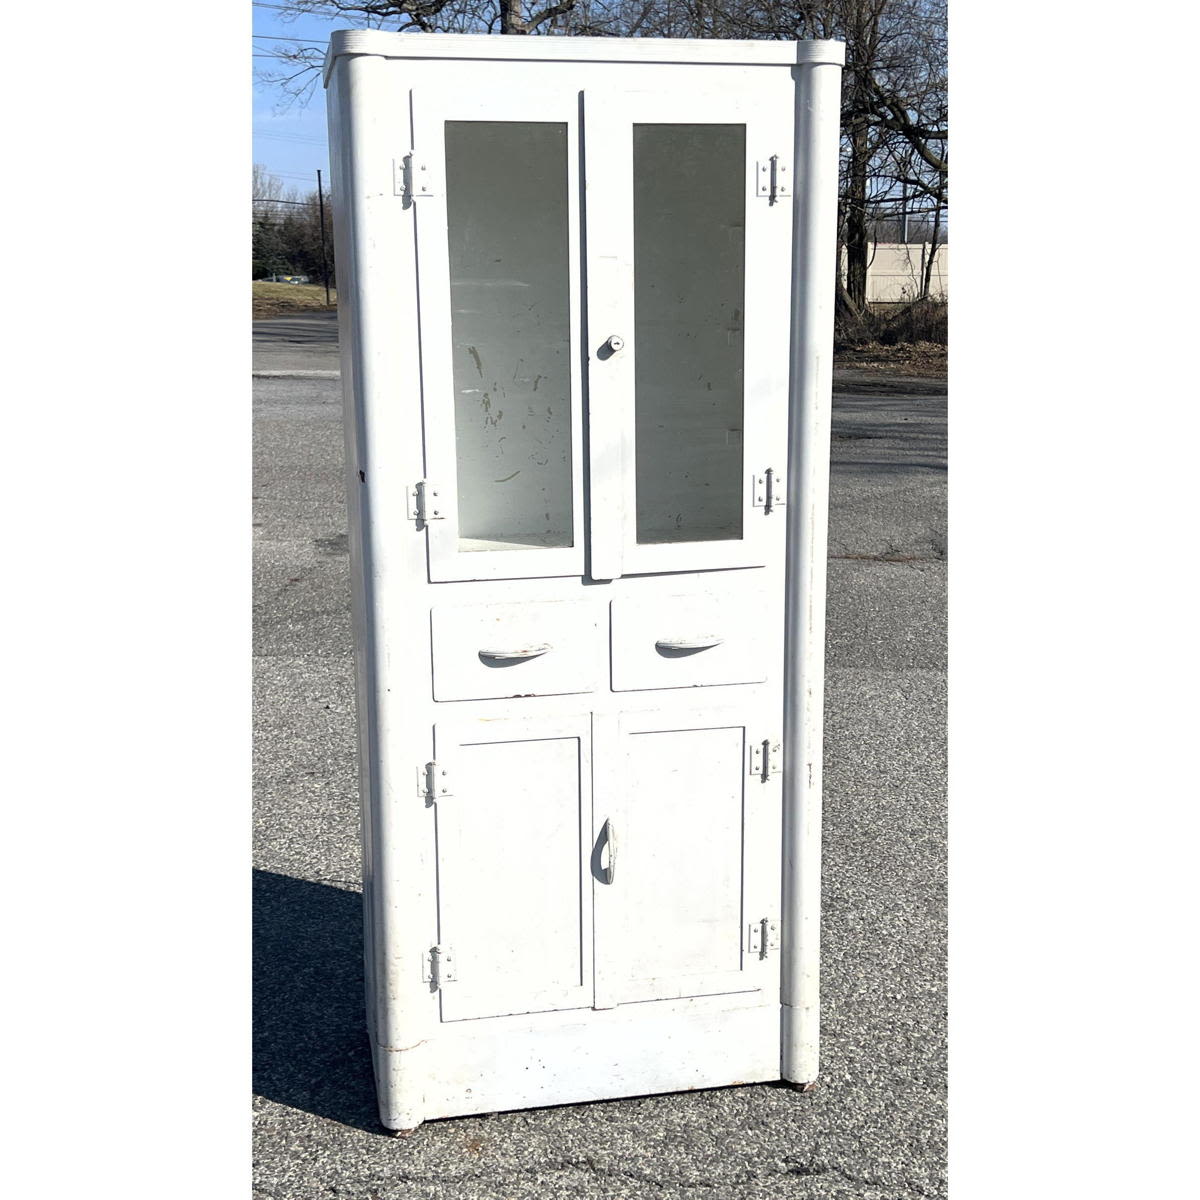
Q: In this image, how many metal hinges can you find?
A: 8